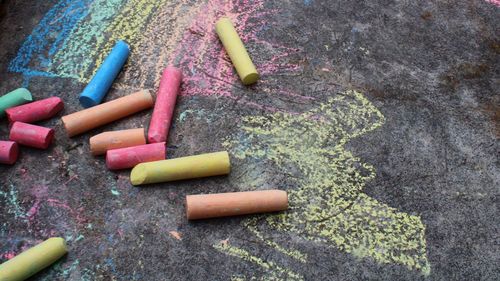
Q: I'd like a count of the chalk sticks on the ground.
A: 13